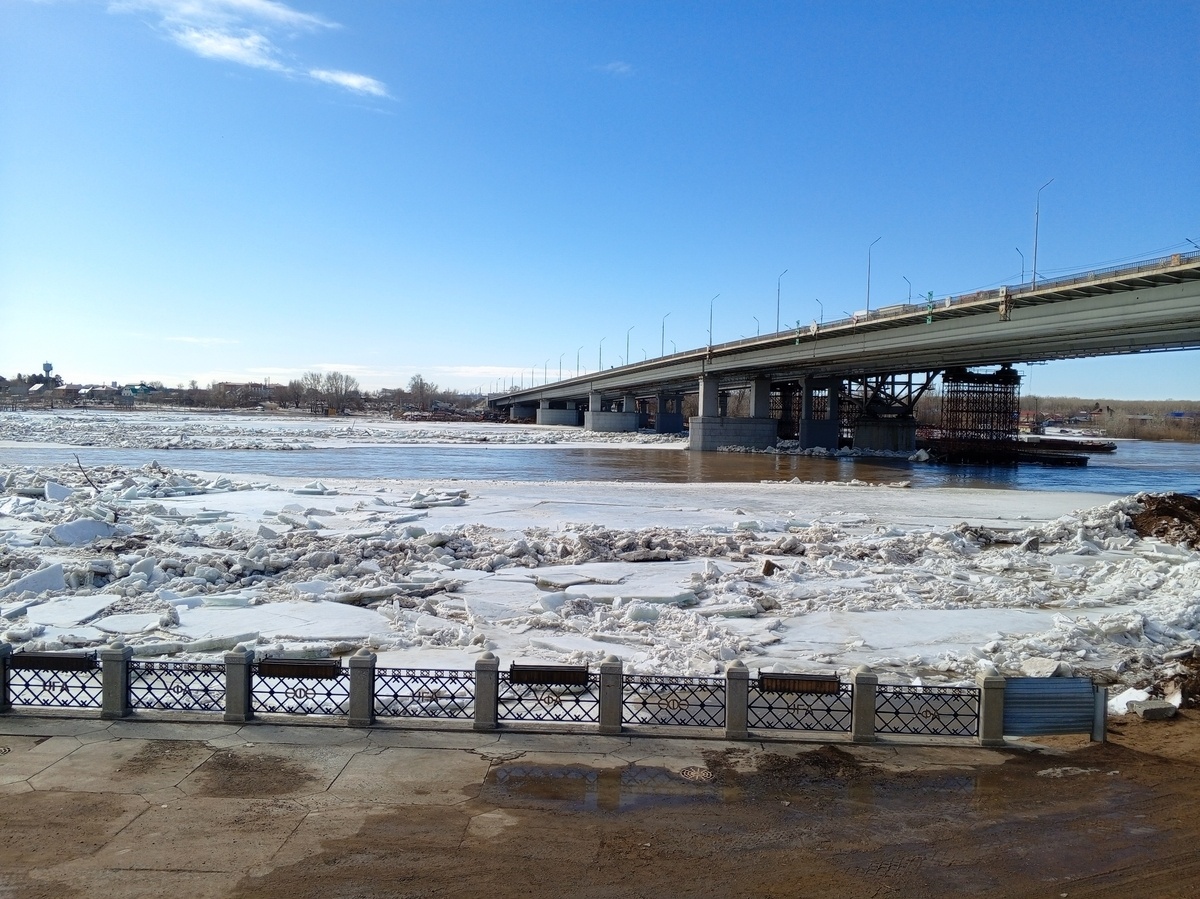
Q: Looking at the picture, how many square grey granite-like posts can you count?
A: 9